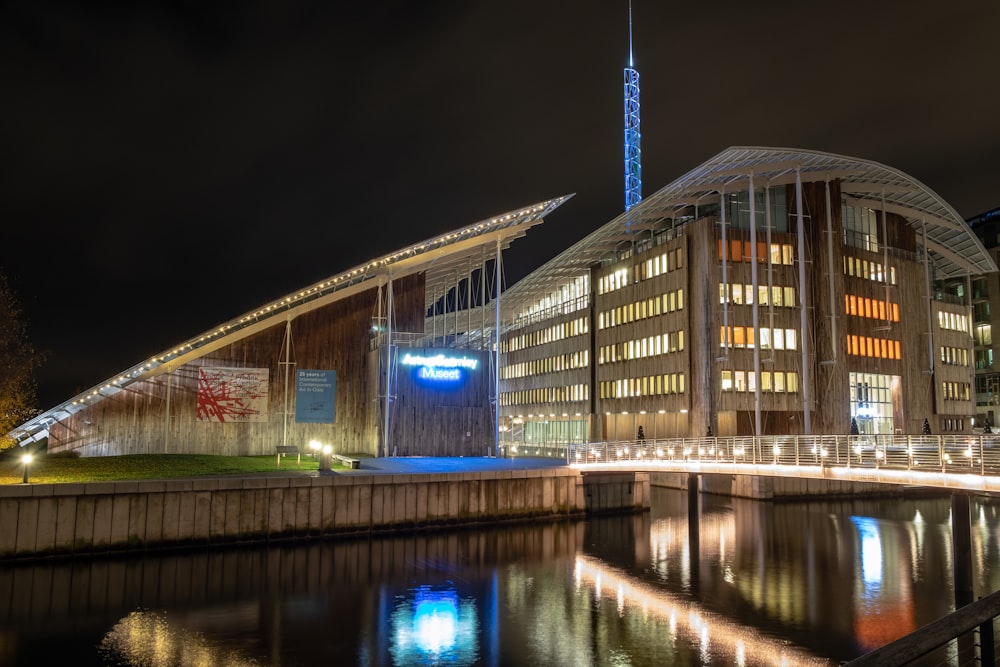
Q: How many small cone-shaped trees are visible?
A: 5